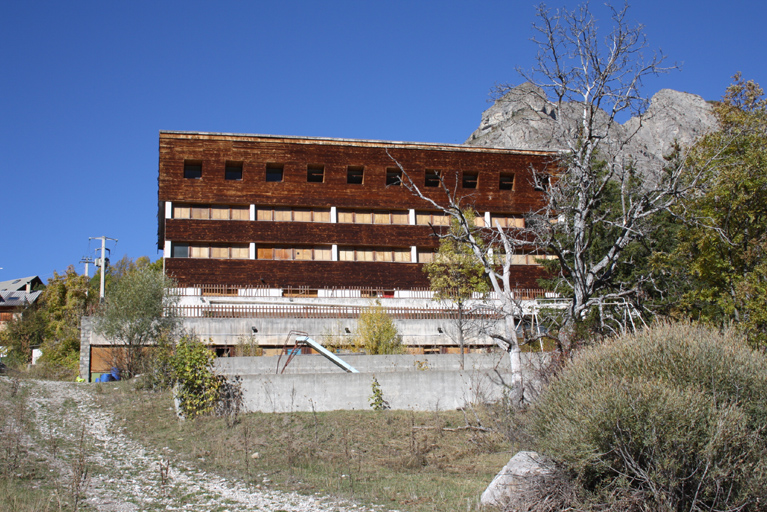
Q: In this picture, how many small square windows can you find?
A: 10